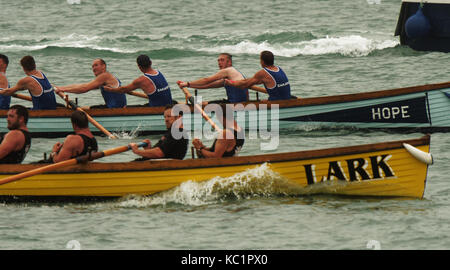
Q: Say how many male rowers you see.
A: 10